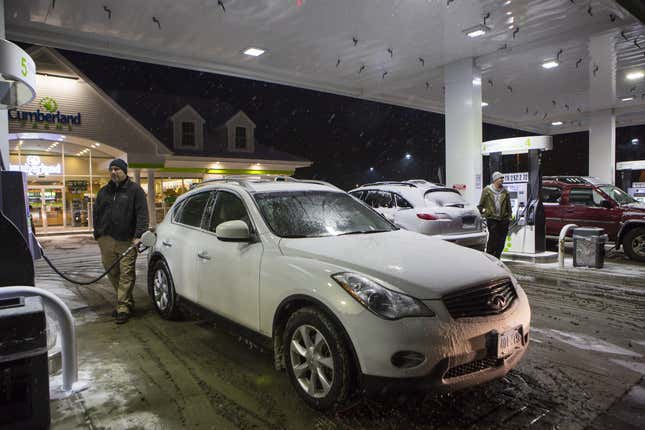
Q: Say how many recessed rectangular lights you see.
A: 7